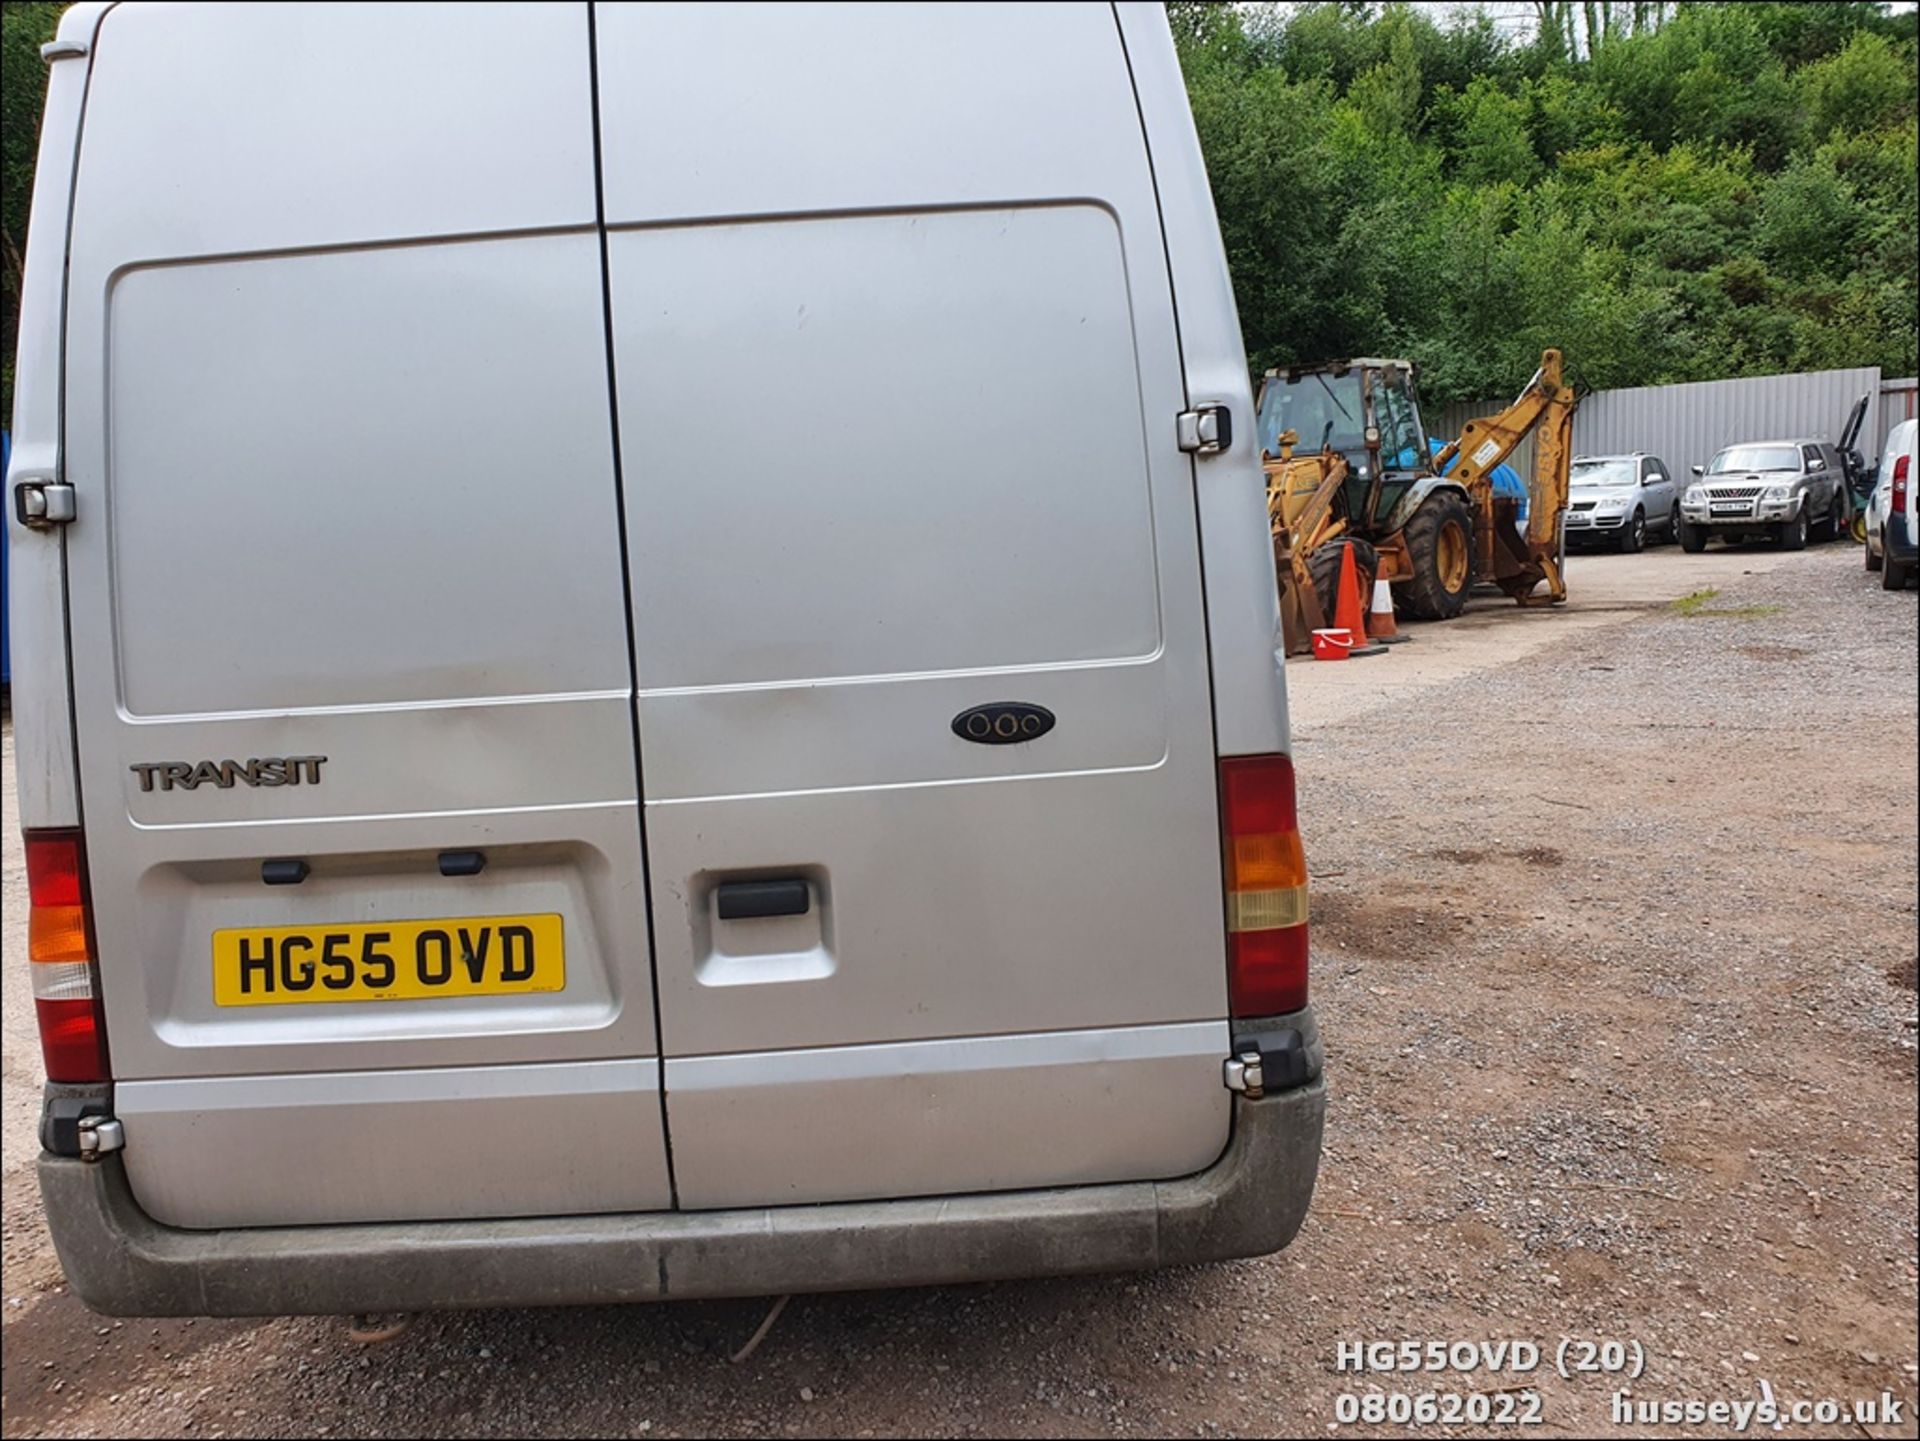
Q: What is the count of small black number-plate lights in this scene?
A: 2